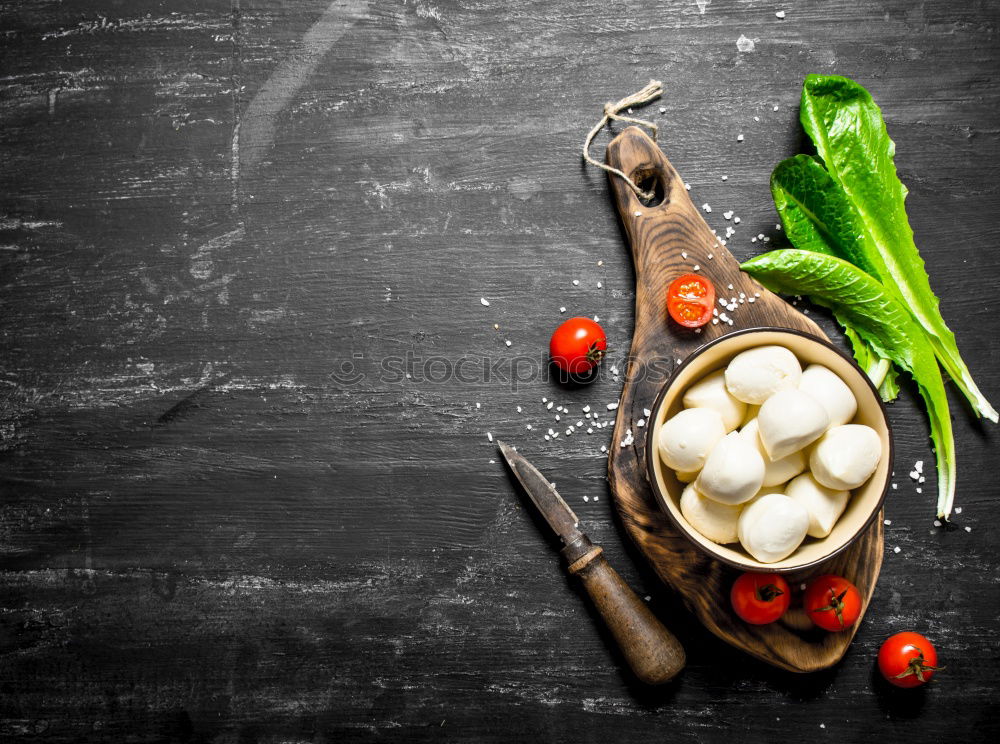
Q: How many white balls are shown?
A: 11